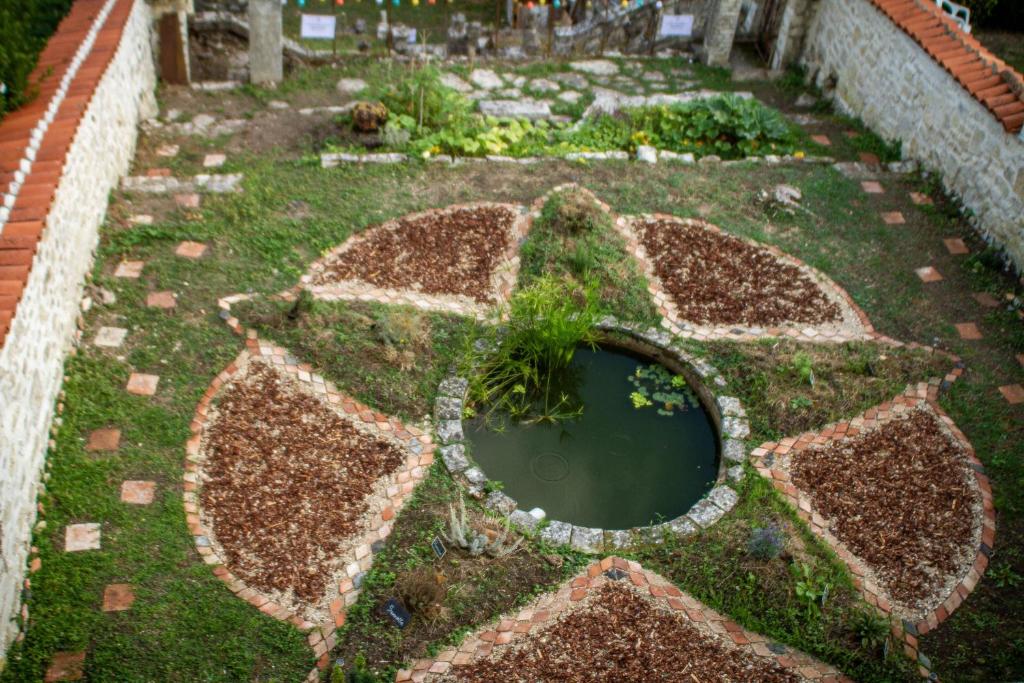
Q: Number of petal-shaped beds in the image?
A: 5